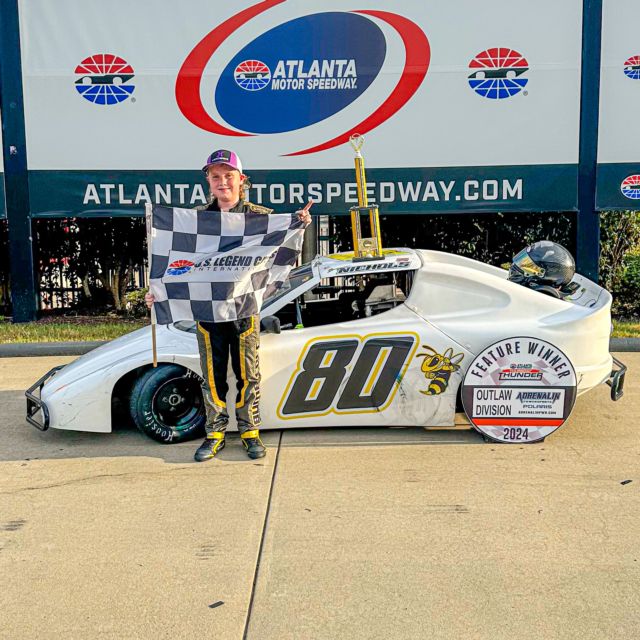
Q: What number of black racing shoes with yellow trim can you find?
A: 2